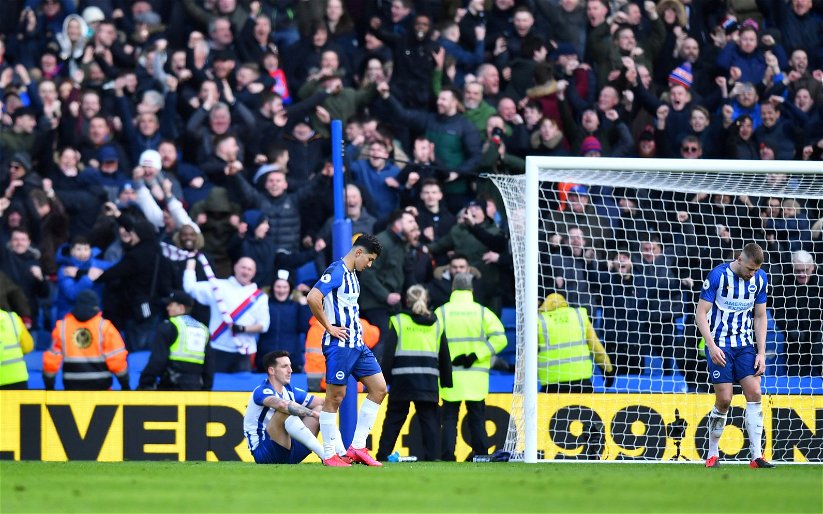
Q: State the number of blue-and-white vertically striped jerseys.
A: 3